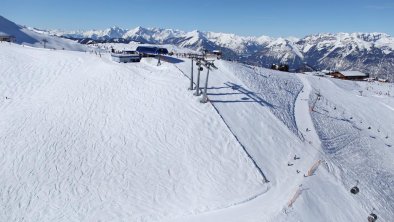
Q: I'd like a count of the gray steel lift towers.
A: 3